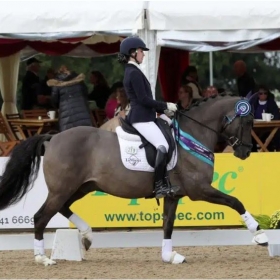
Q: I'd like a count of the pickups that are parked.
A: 0